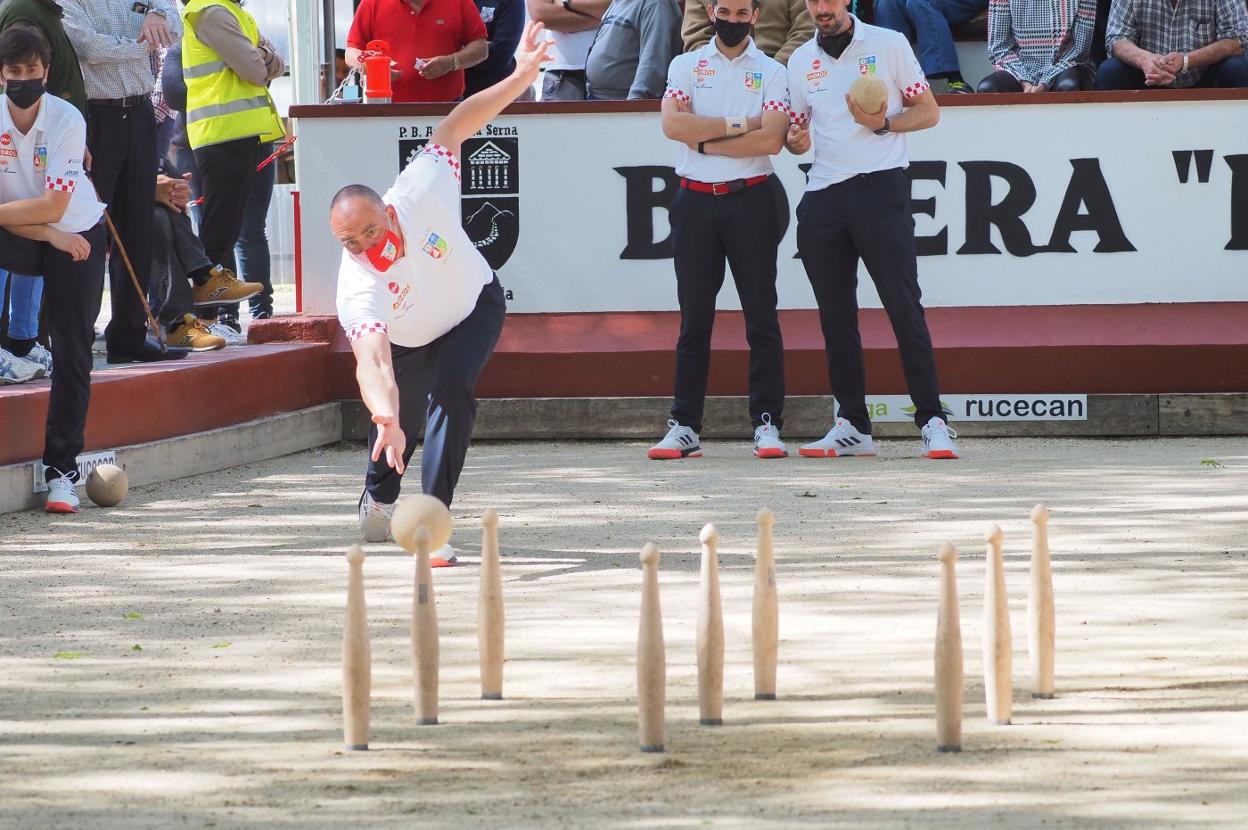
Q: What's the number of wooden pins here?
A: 9